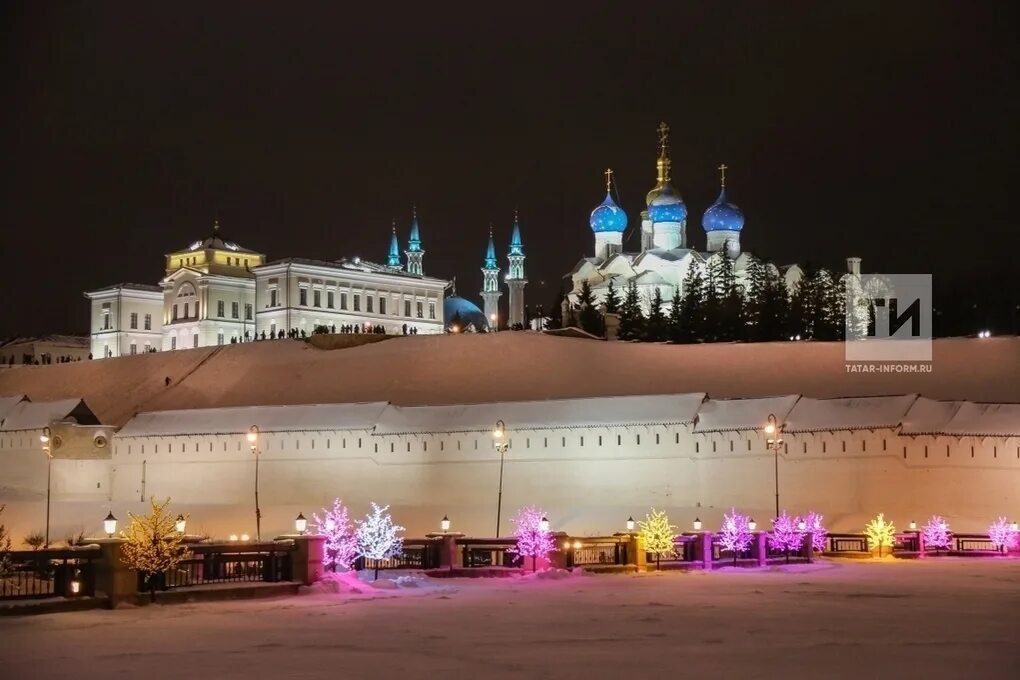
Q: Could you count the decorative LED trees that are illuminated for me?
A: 11